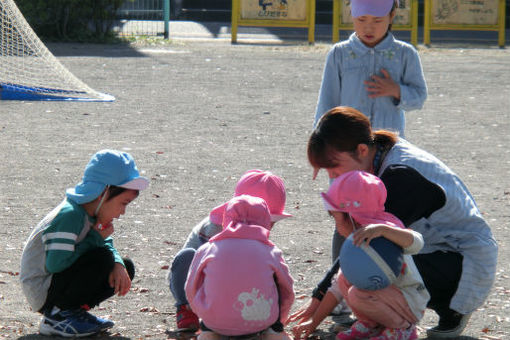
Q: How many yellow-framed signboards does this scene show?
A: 3